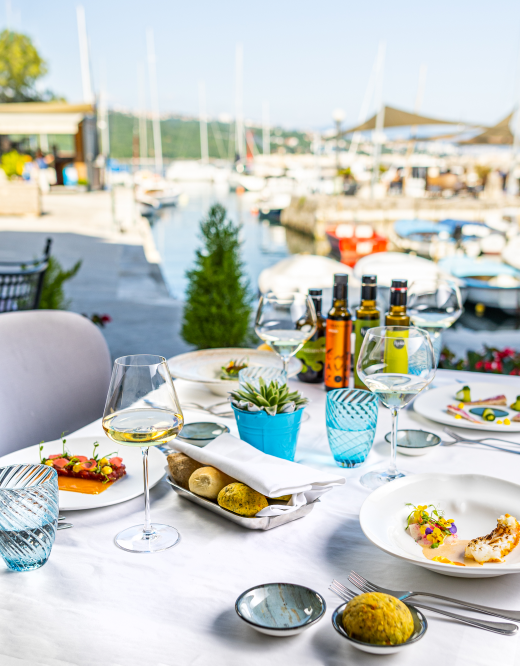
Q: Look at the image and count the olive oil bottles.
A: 4